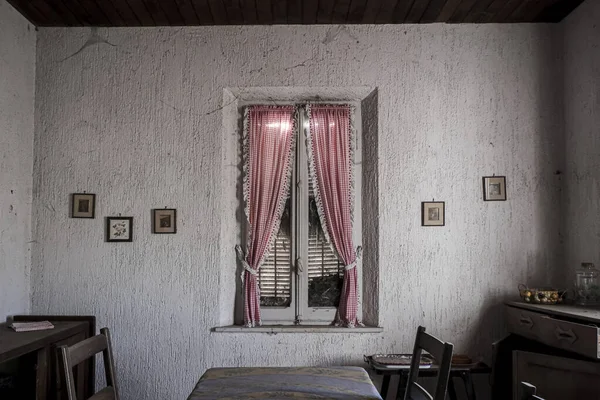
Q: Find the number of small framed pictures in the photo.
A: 5